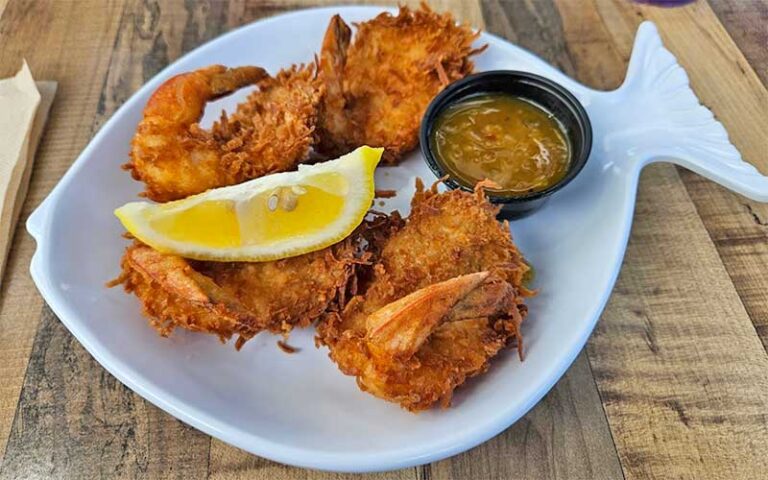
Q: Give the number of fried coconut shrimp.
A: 4